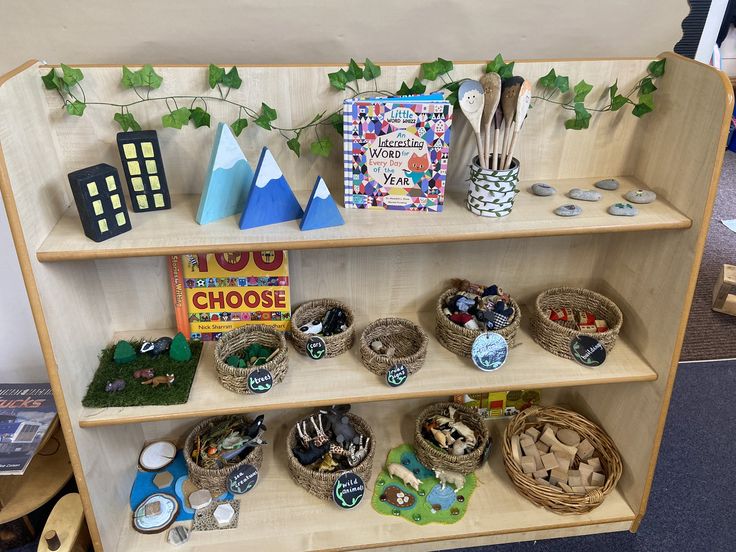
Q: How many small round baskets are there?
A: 8